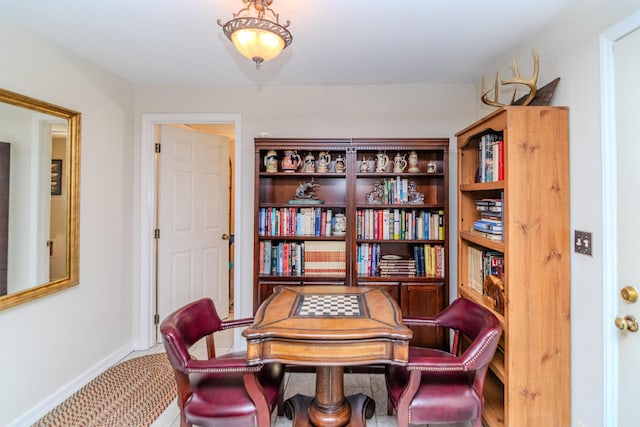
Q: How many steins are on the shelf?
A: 10